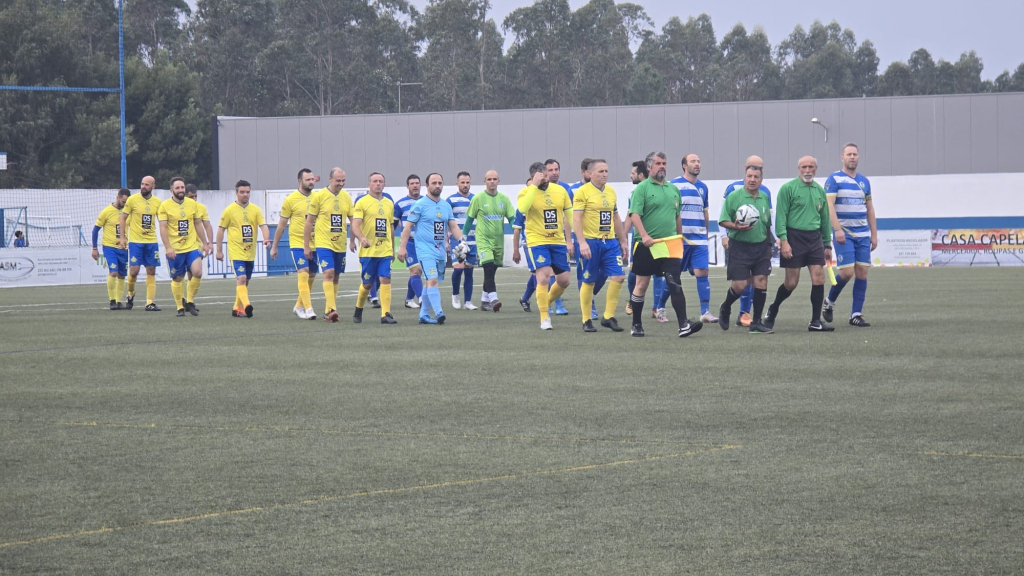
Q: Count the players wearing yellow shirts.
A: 10